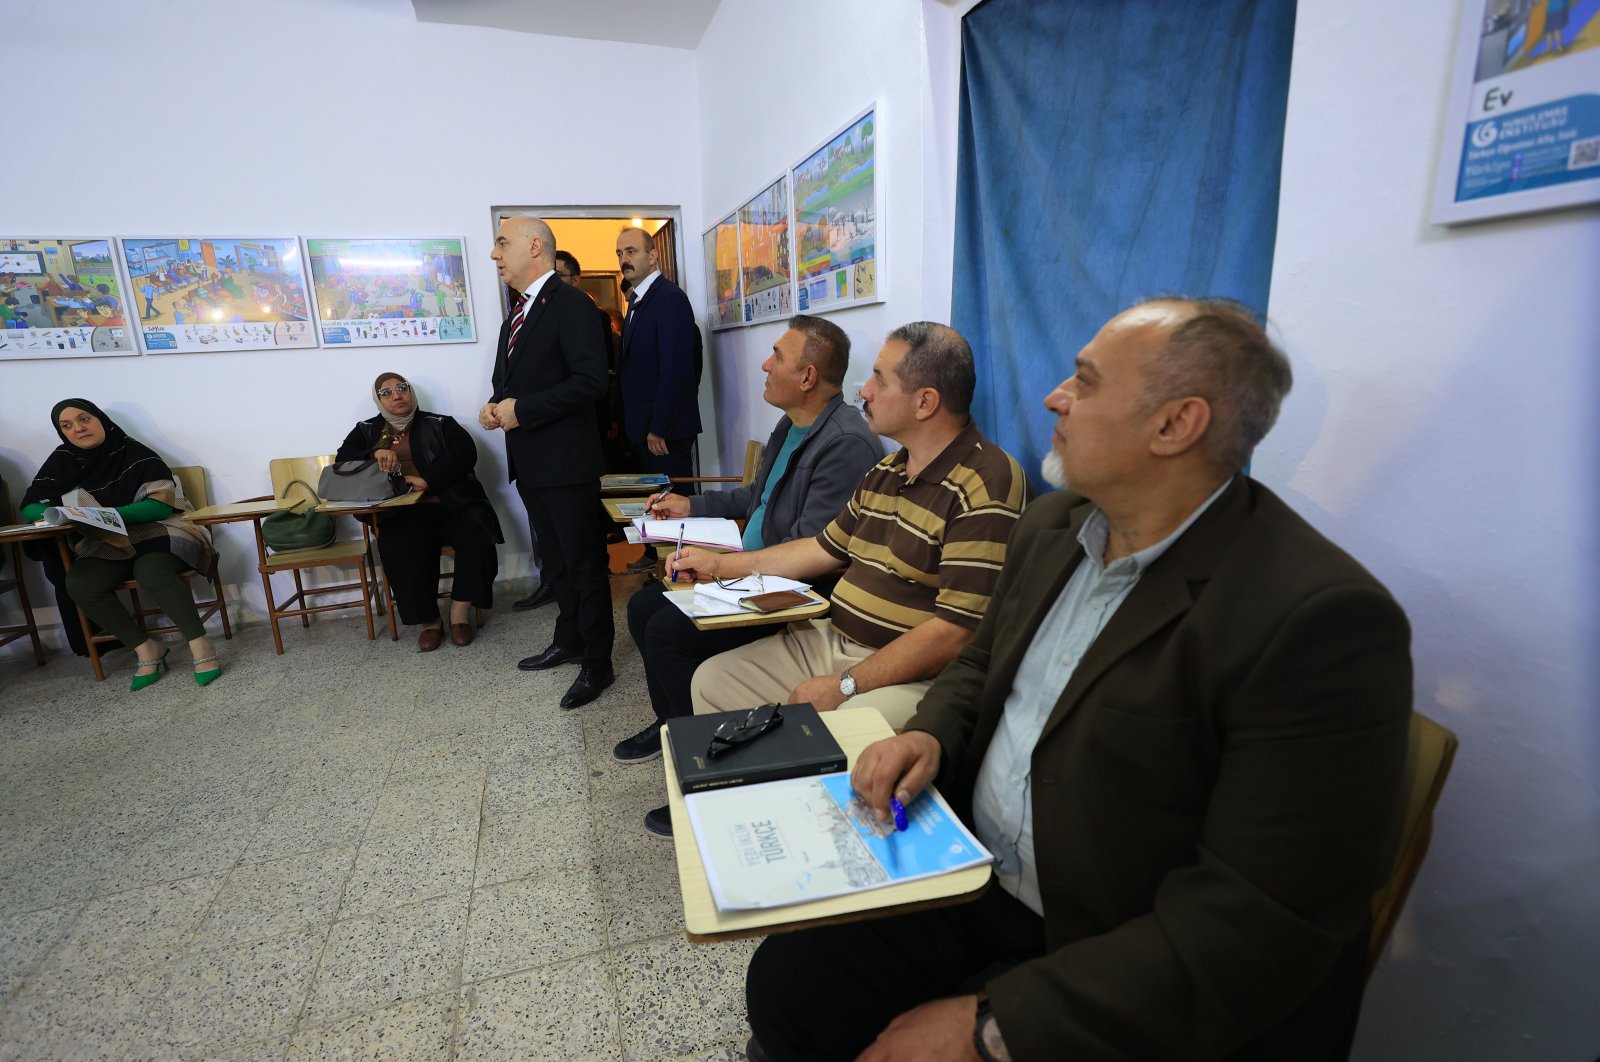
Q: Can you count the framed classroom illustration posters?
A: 7